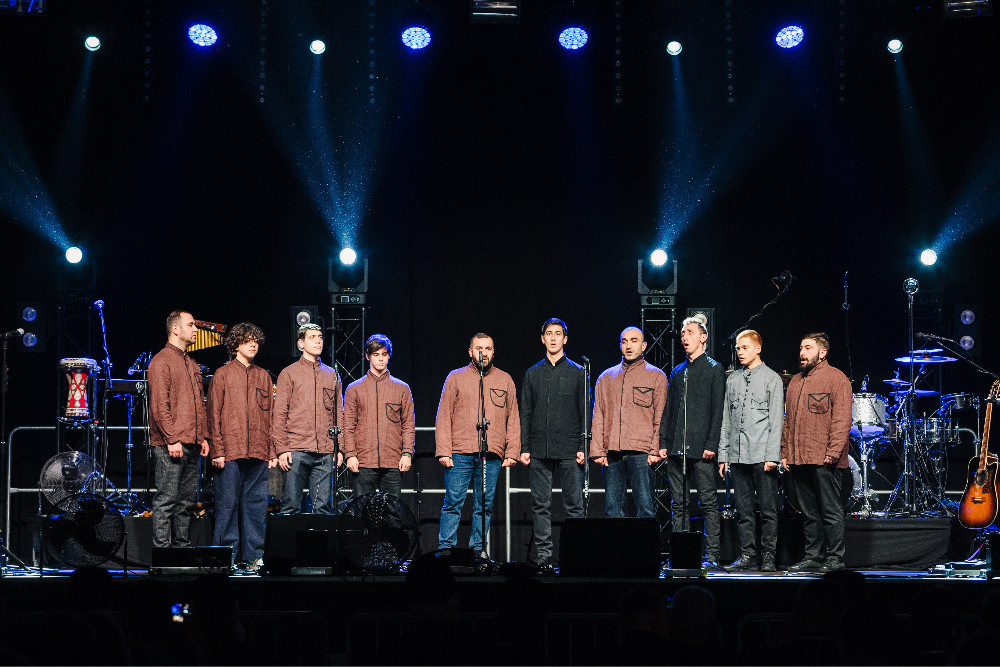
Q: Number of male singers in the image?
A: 10